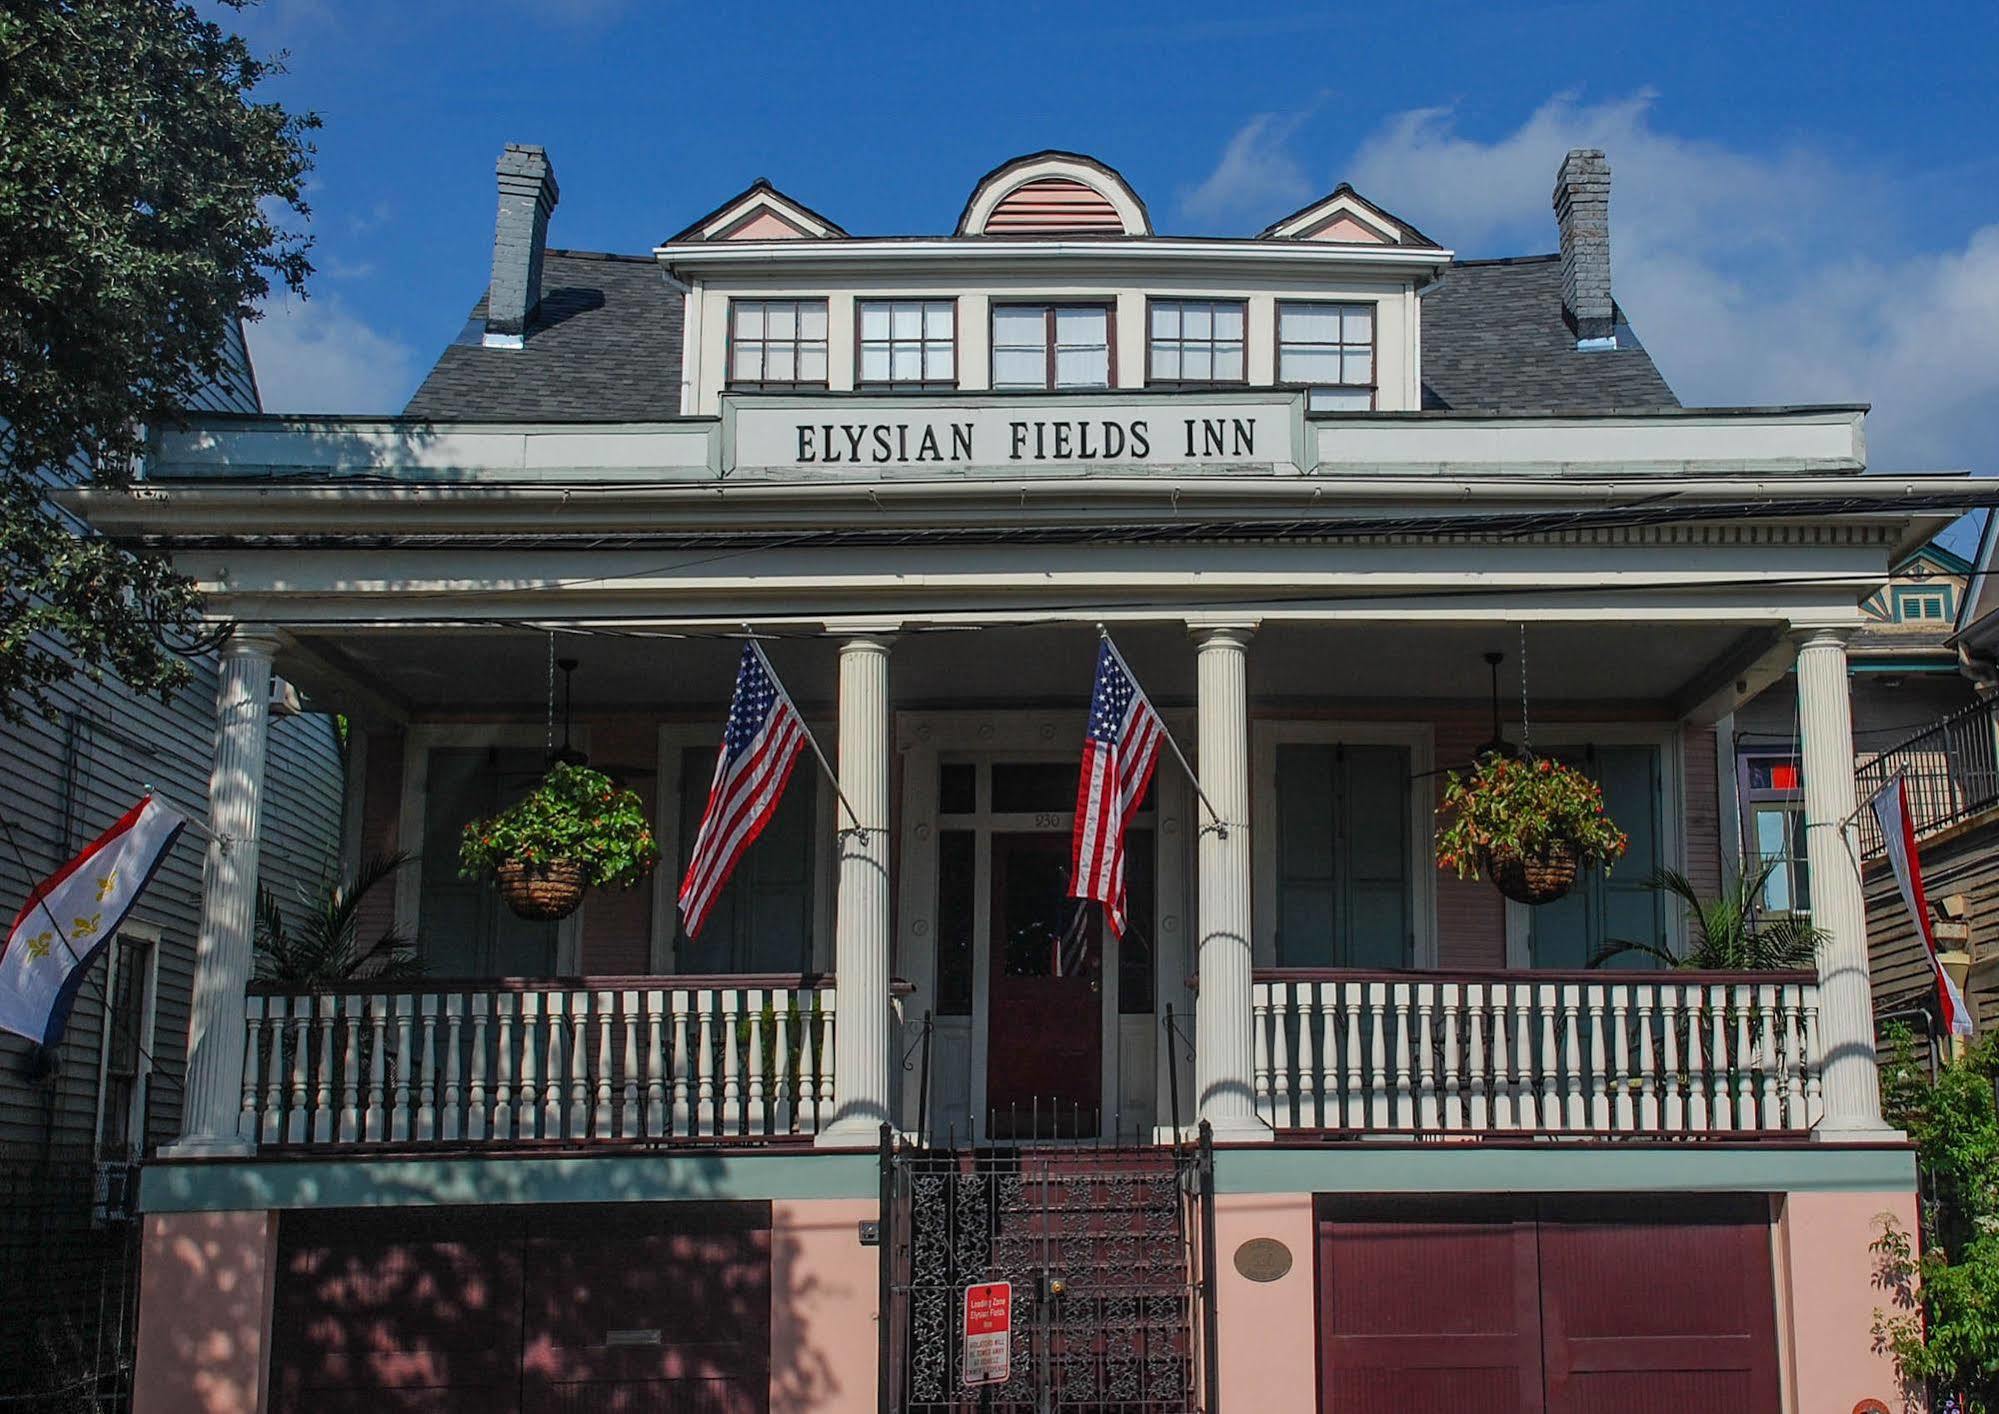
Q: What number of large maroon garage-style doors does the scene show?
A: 2